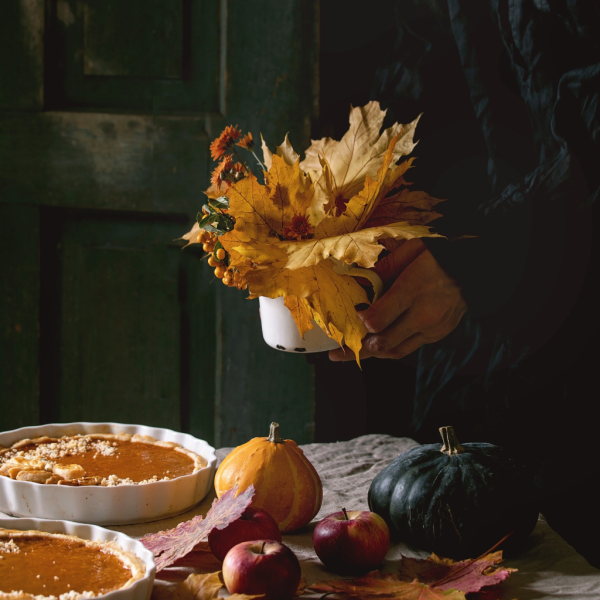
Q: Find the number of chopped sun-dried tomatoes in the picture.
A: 0